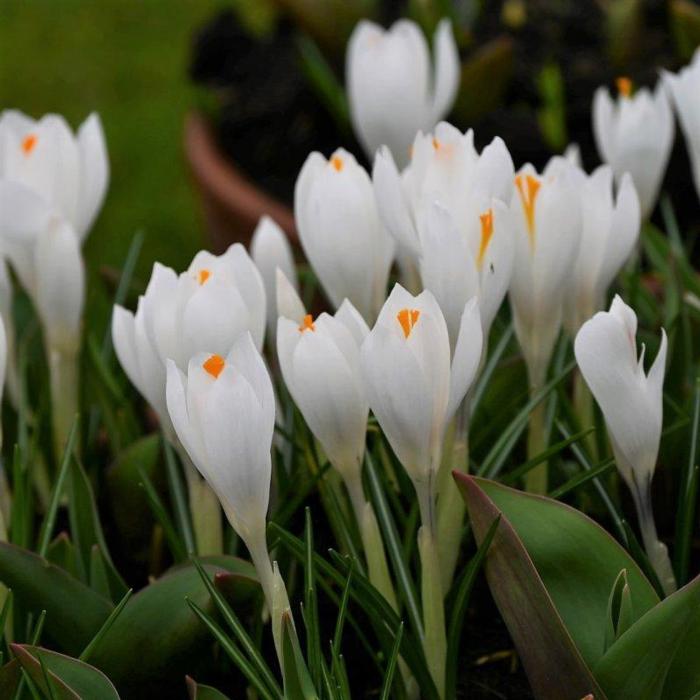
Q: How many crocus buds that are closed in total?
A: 2